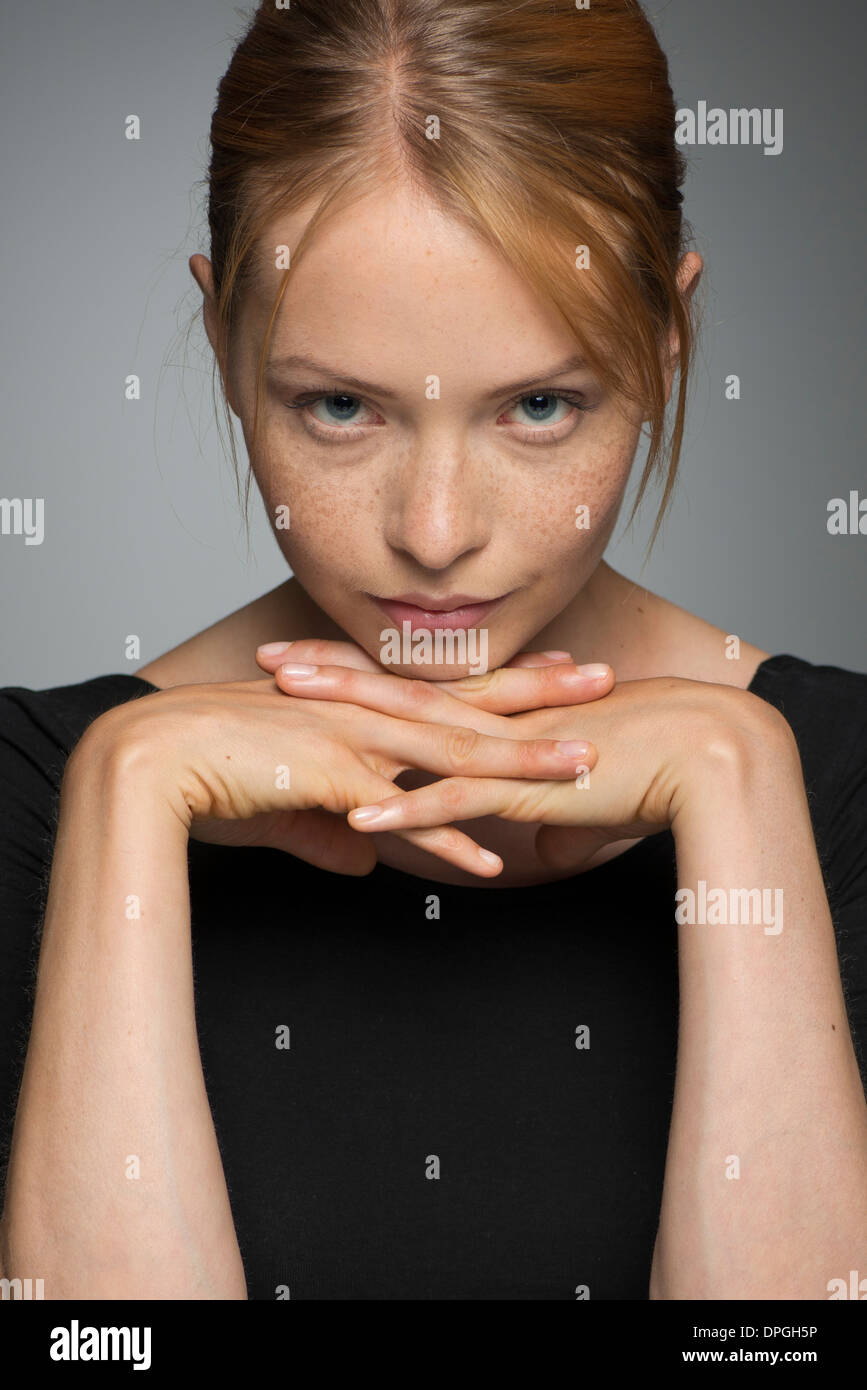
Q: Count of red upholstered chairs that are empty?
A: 0